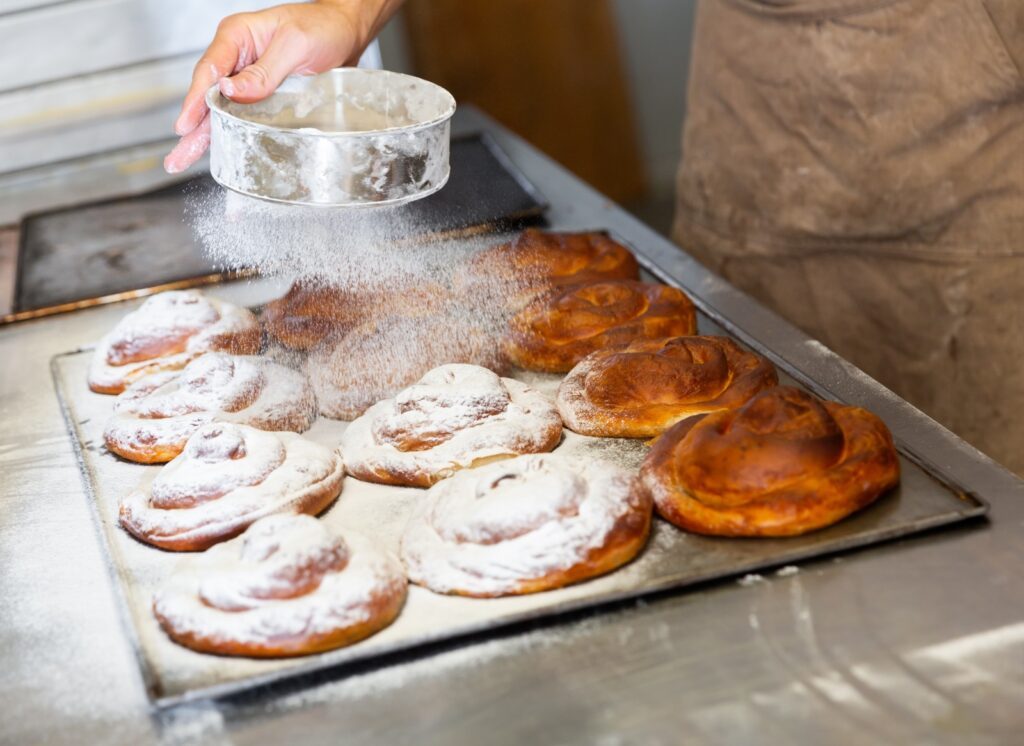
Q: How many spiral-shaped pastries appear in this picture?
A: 12